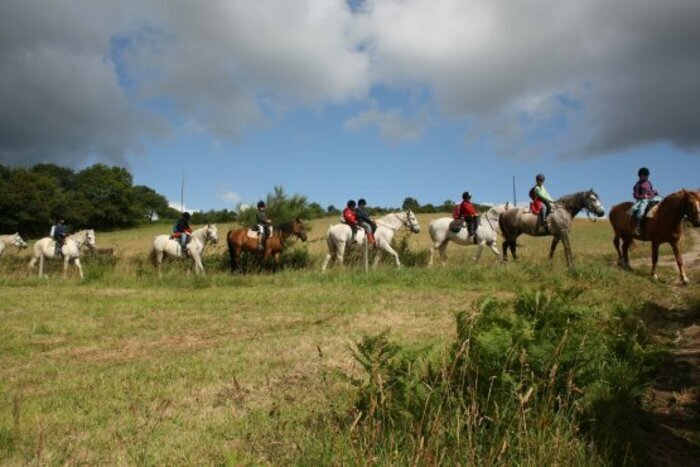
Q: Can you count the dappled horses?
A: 1